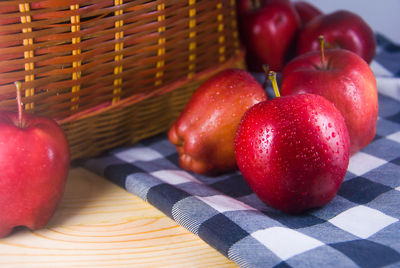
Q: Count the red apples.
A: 7